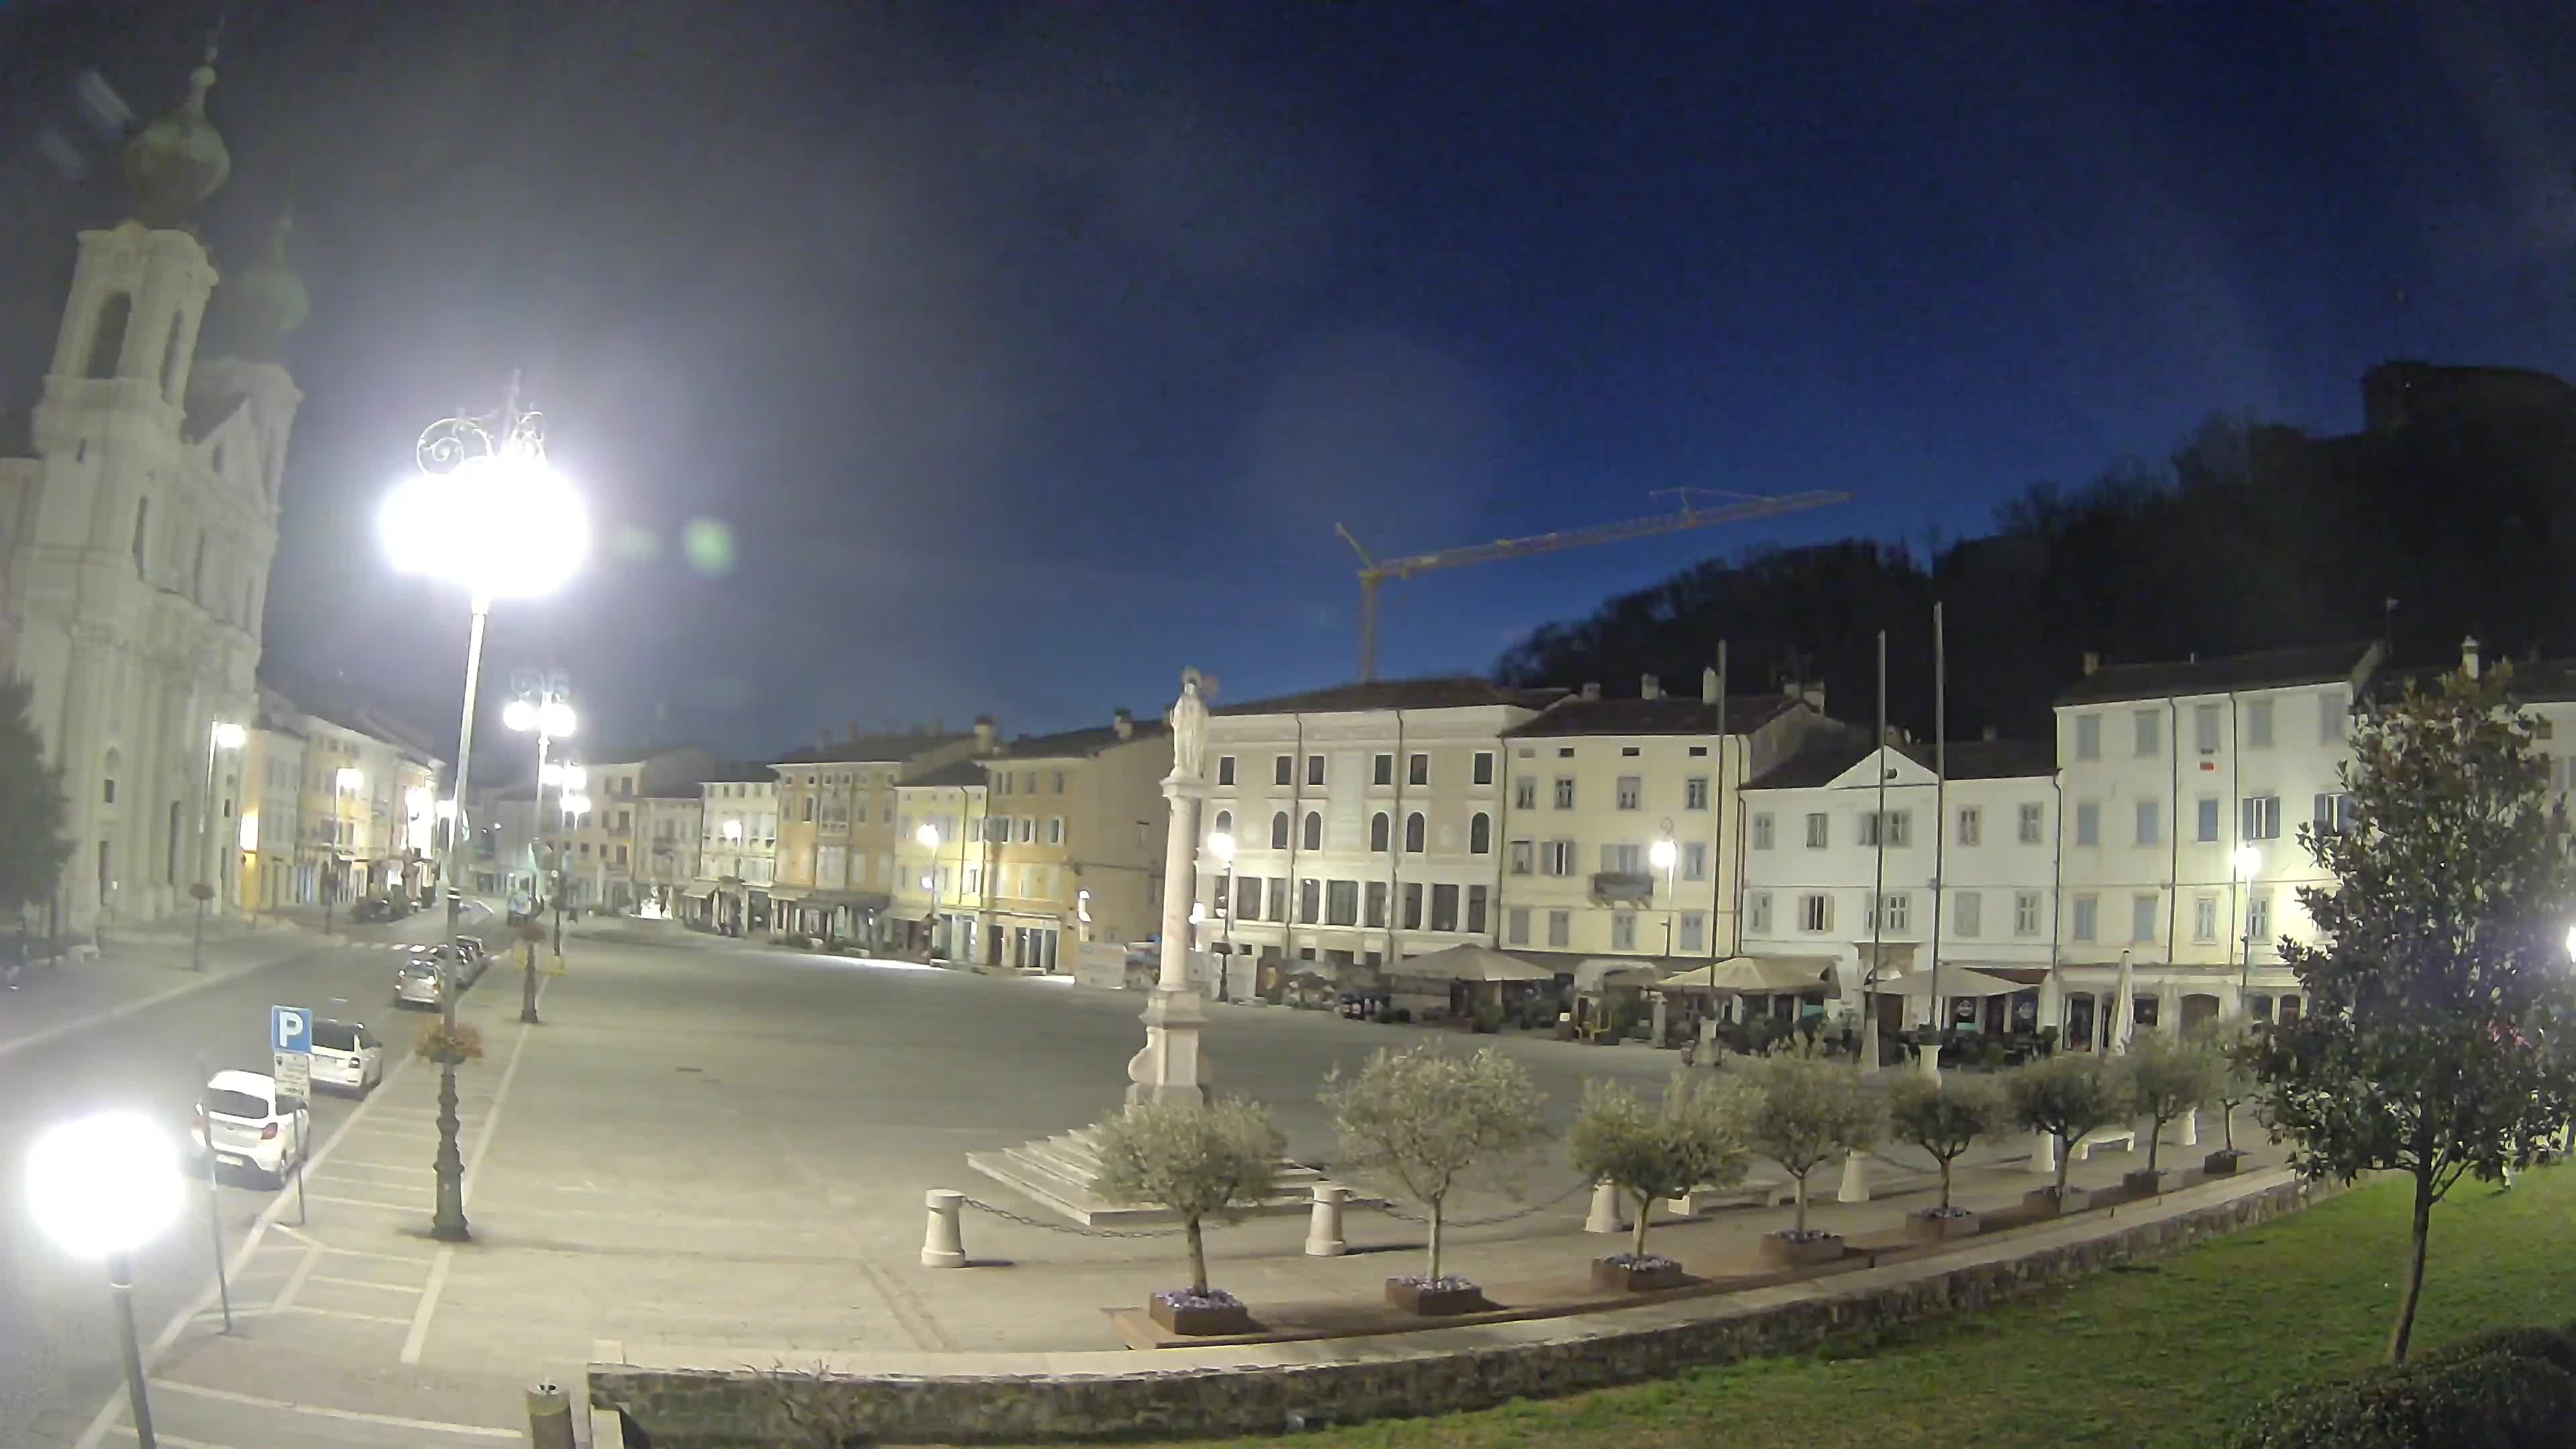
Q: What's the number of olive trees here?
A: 8